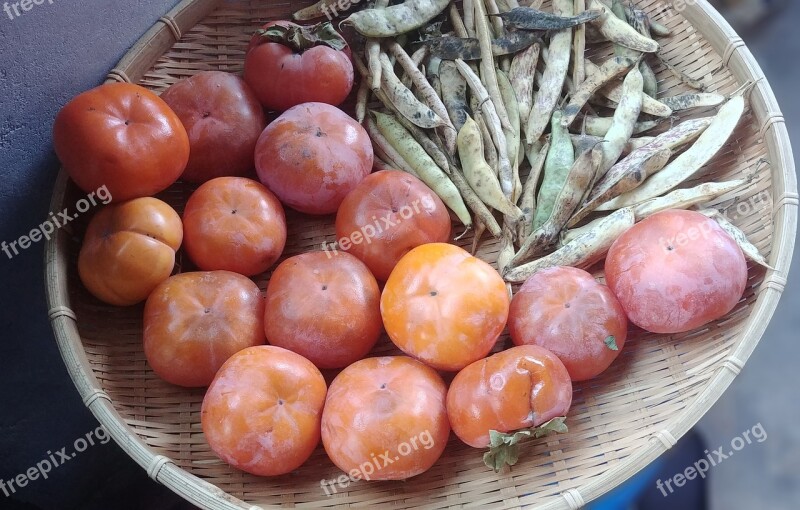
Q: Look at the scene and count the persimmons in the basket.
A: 15